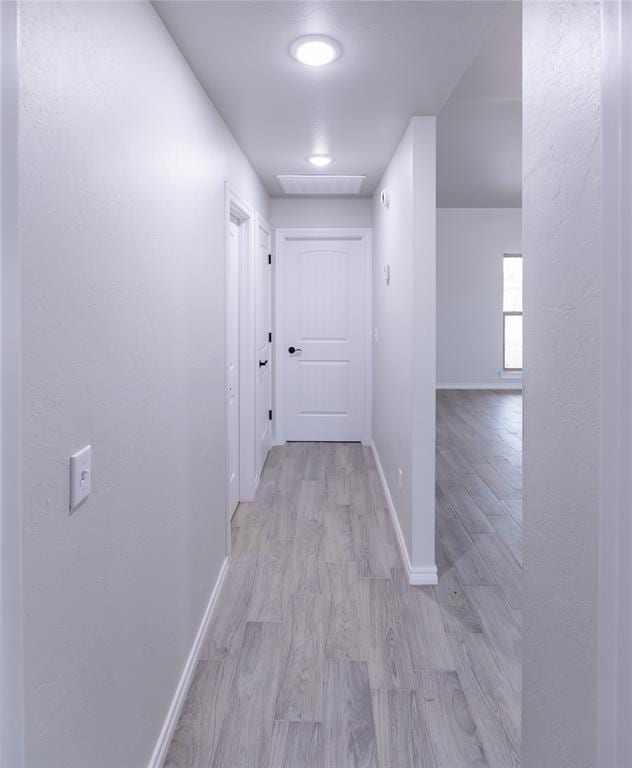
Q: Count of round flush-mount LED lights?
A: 2